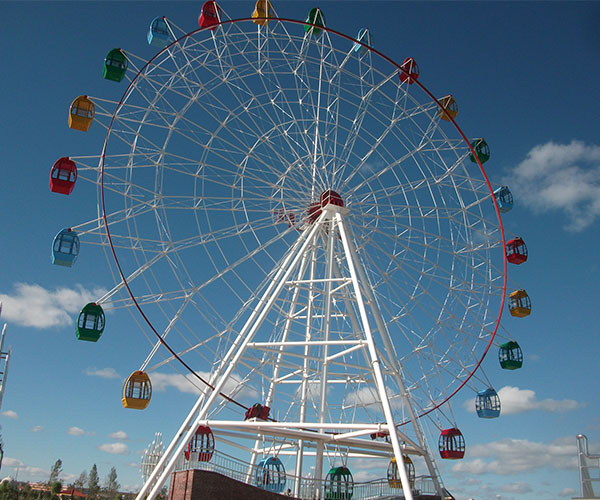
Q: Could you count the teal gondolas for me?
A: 6